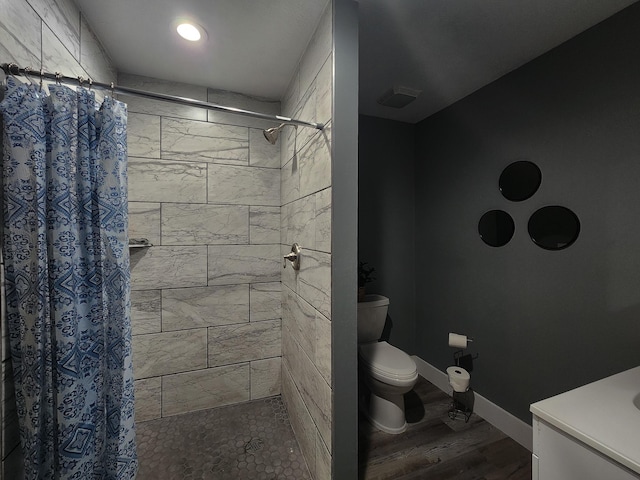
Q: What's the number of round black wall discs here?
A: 3